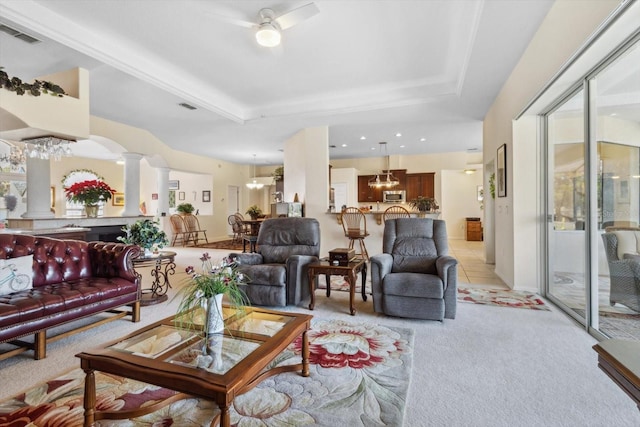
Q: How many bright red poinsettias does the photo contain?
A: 1